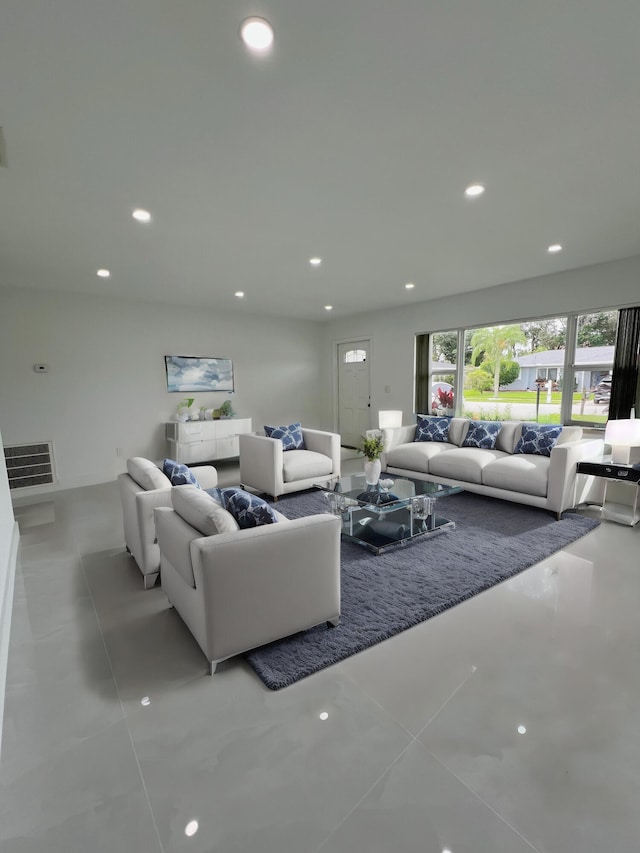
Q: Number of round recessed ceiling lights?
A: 9